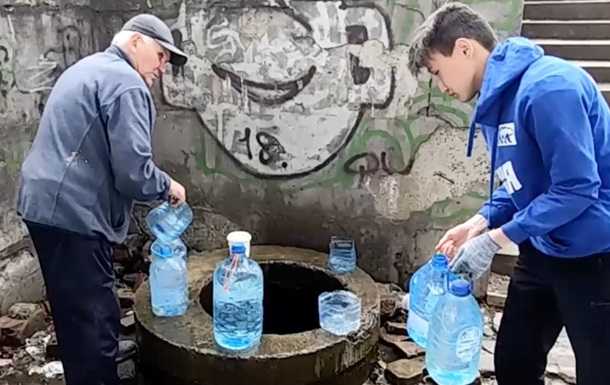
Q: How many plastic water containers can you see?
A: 7